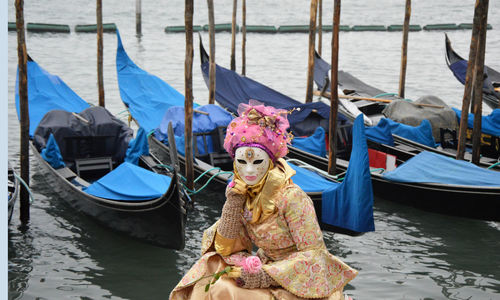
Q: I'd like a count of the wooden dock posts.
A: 13